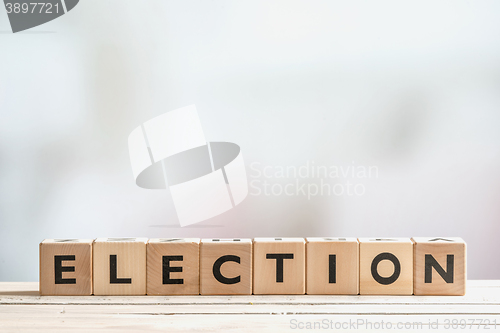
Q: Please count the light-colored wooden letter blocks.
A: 8